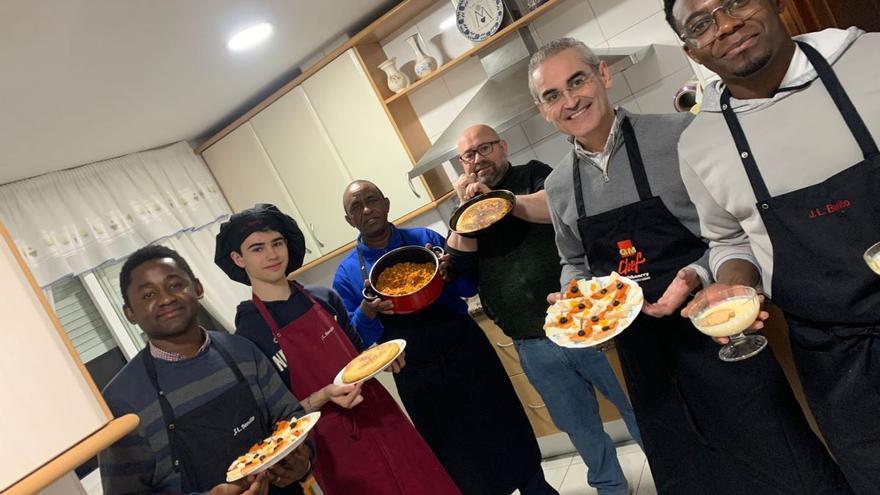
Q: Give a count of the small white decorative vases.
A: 2